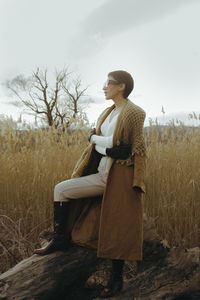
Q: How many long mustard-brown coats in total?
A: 1